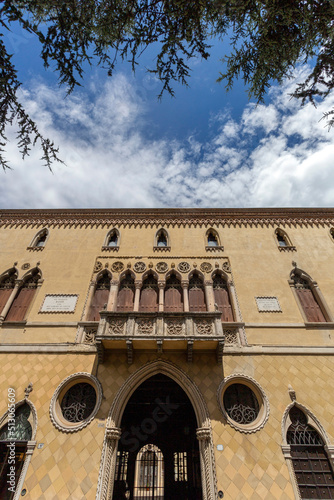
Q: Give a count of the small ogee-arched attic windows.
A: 5